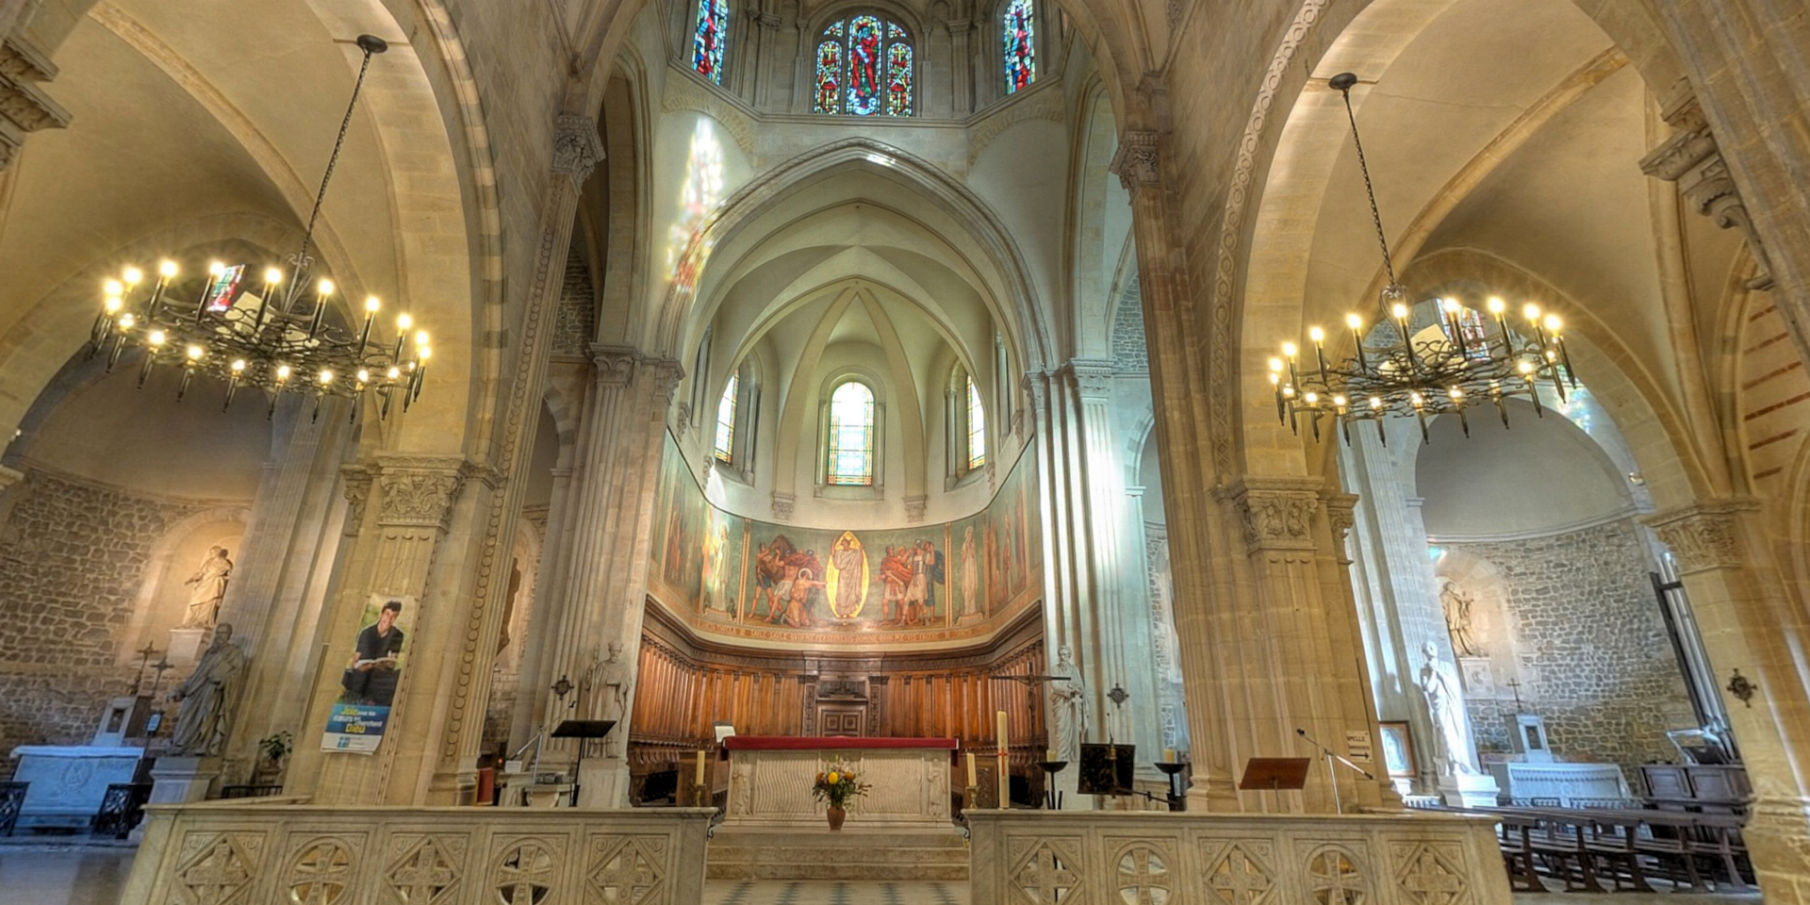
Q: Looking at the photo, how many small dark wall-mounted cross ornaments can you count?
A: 3